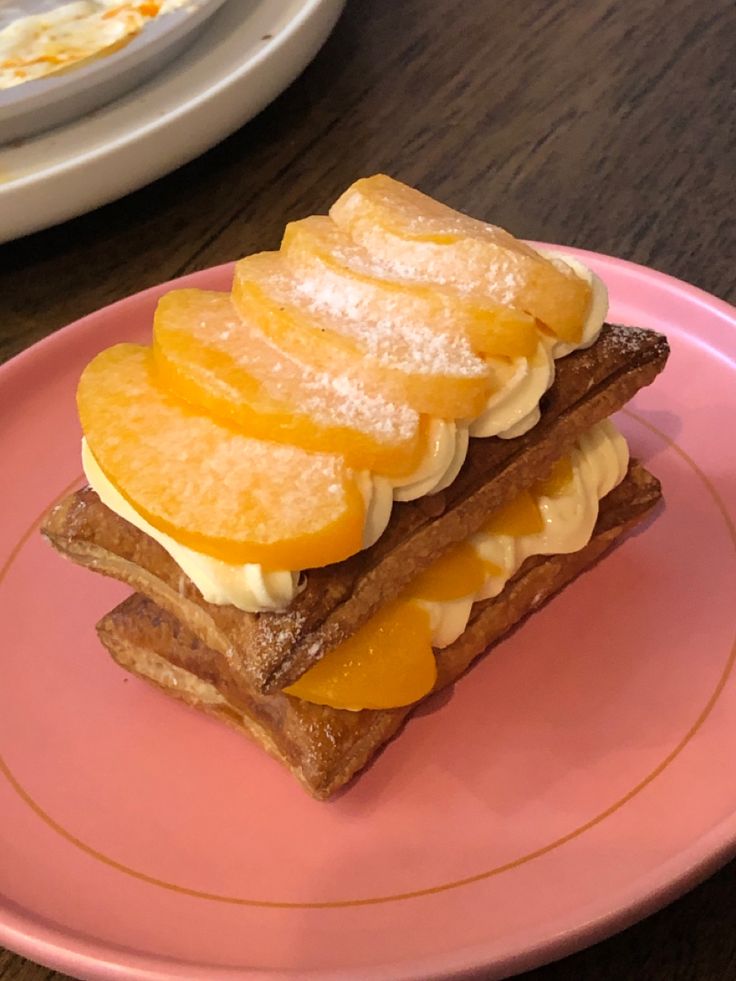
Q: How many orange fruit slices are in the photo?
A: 9